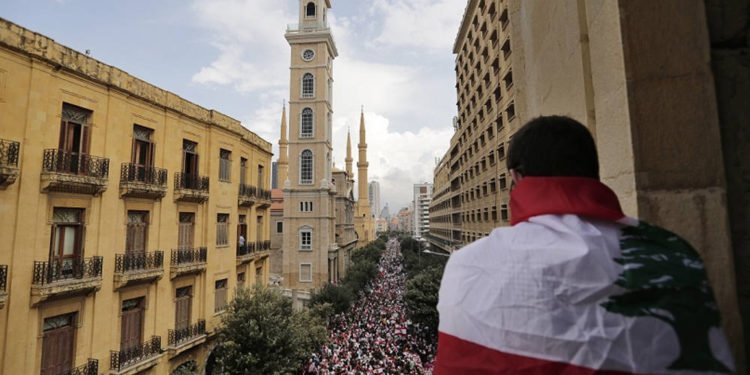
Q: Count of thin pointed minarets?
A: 3